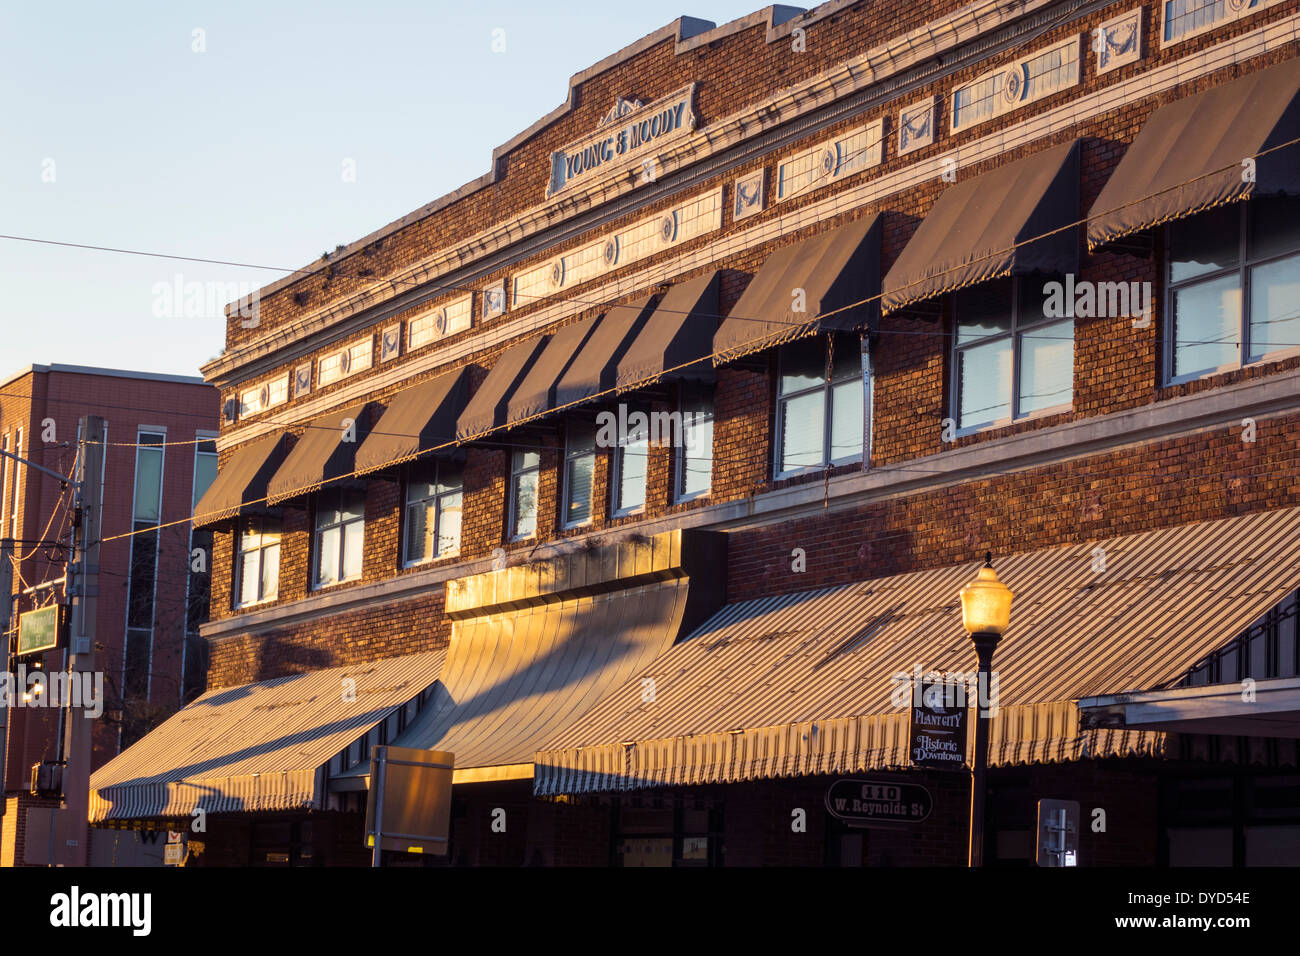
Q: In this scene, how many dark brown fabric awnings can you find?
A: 10